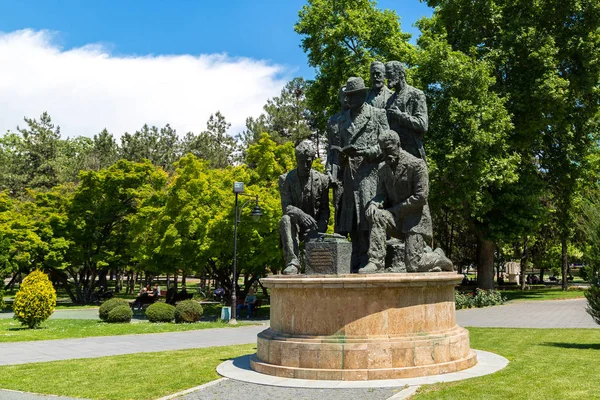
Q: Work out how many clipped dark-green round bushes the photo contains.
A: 4